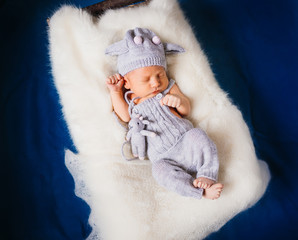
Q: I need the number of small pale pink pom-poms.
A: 2